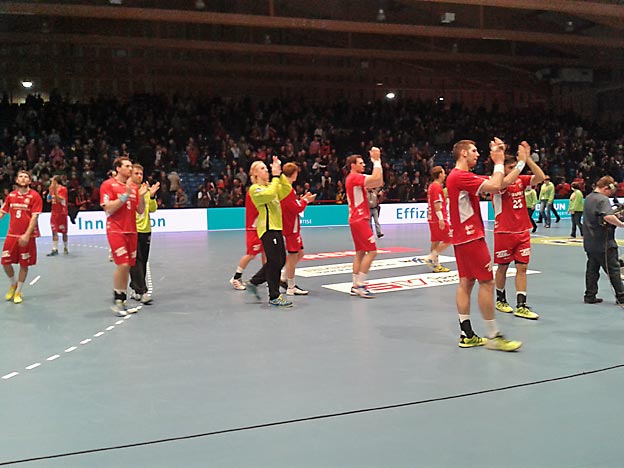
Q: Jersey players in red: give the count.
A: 9